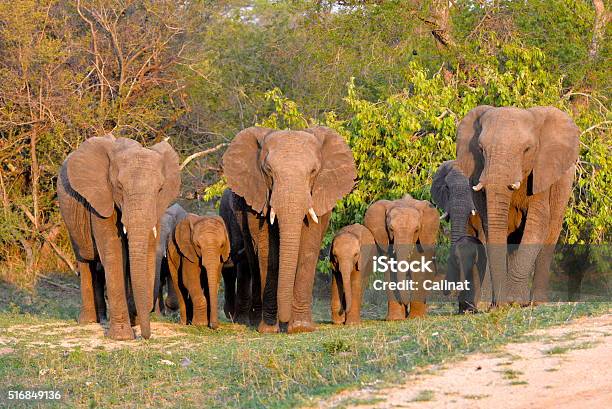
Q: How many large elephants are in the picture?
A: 3